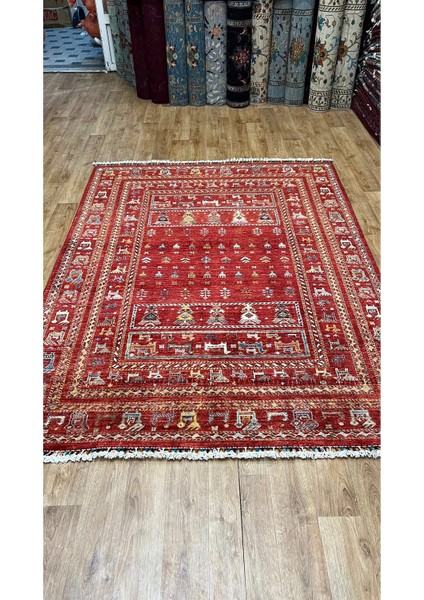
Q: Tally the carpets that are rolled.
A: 13